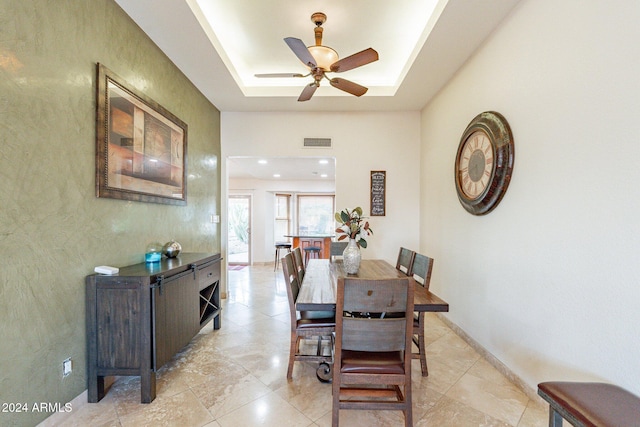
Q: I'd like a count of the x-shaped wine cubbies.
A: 1